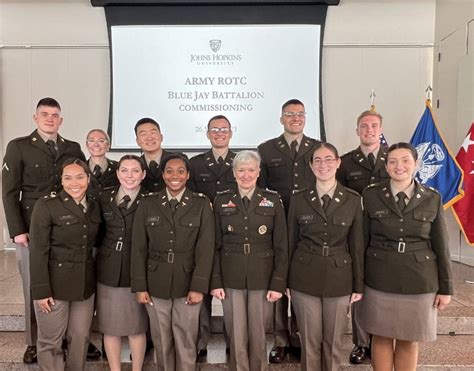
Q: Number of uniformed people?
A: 12